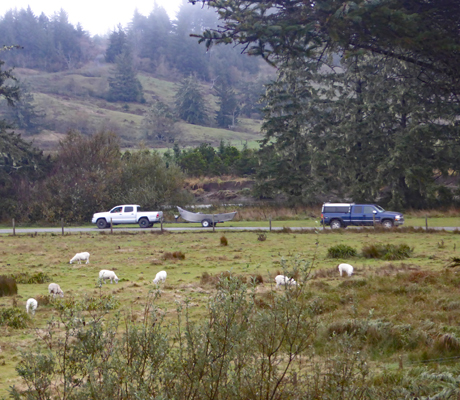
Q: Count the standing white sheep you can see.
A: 7